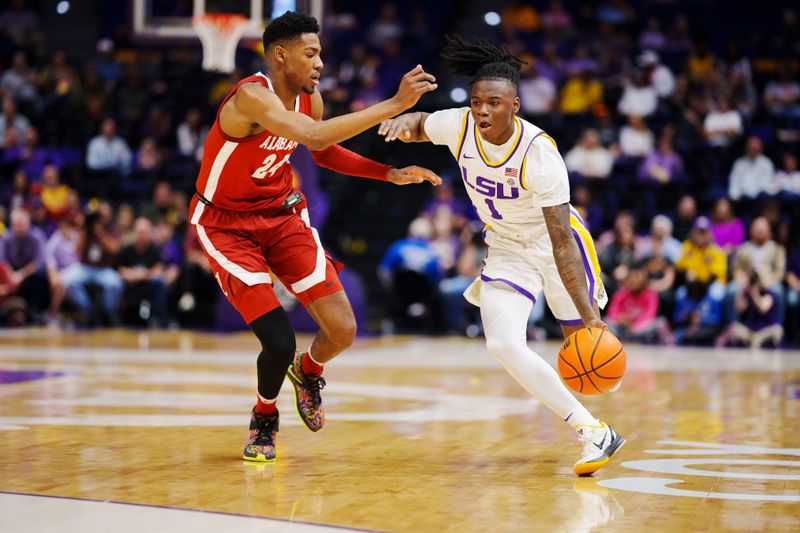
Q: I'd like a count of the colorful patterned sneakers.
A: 2